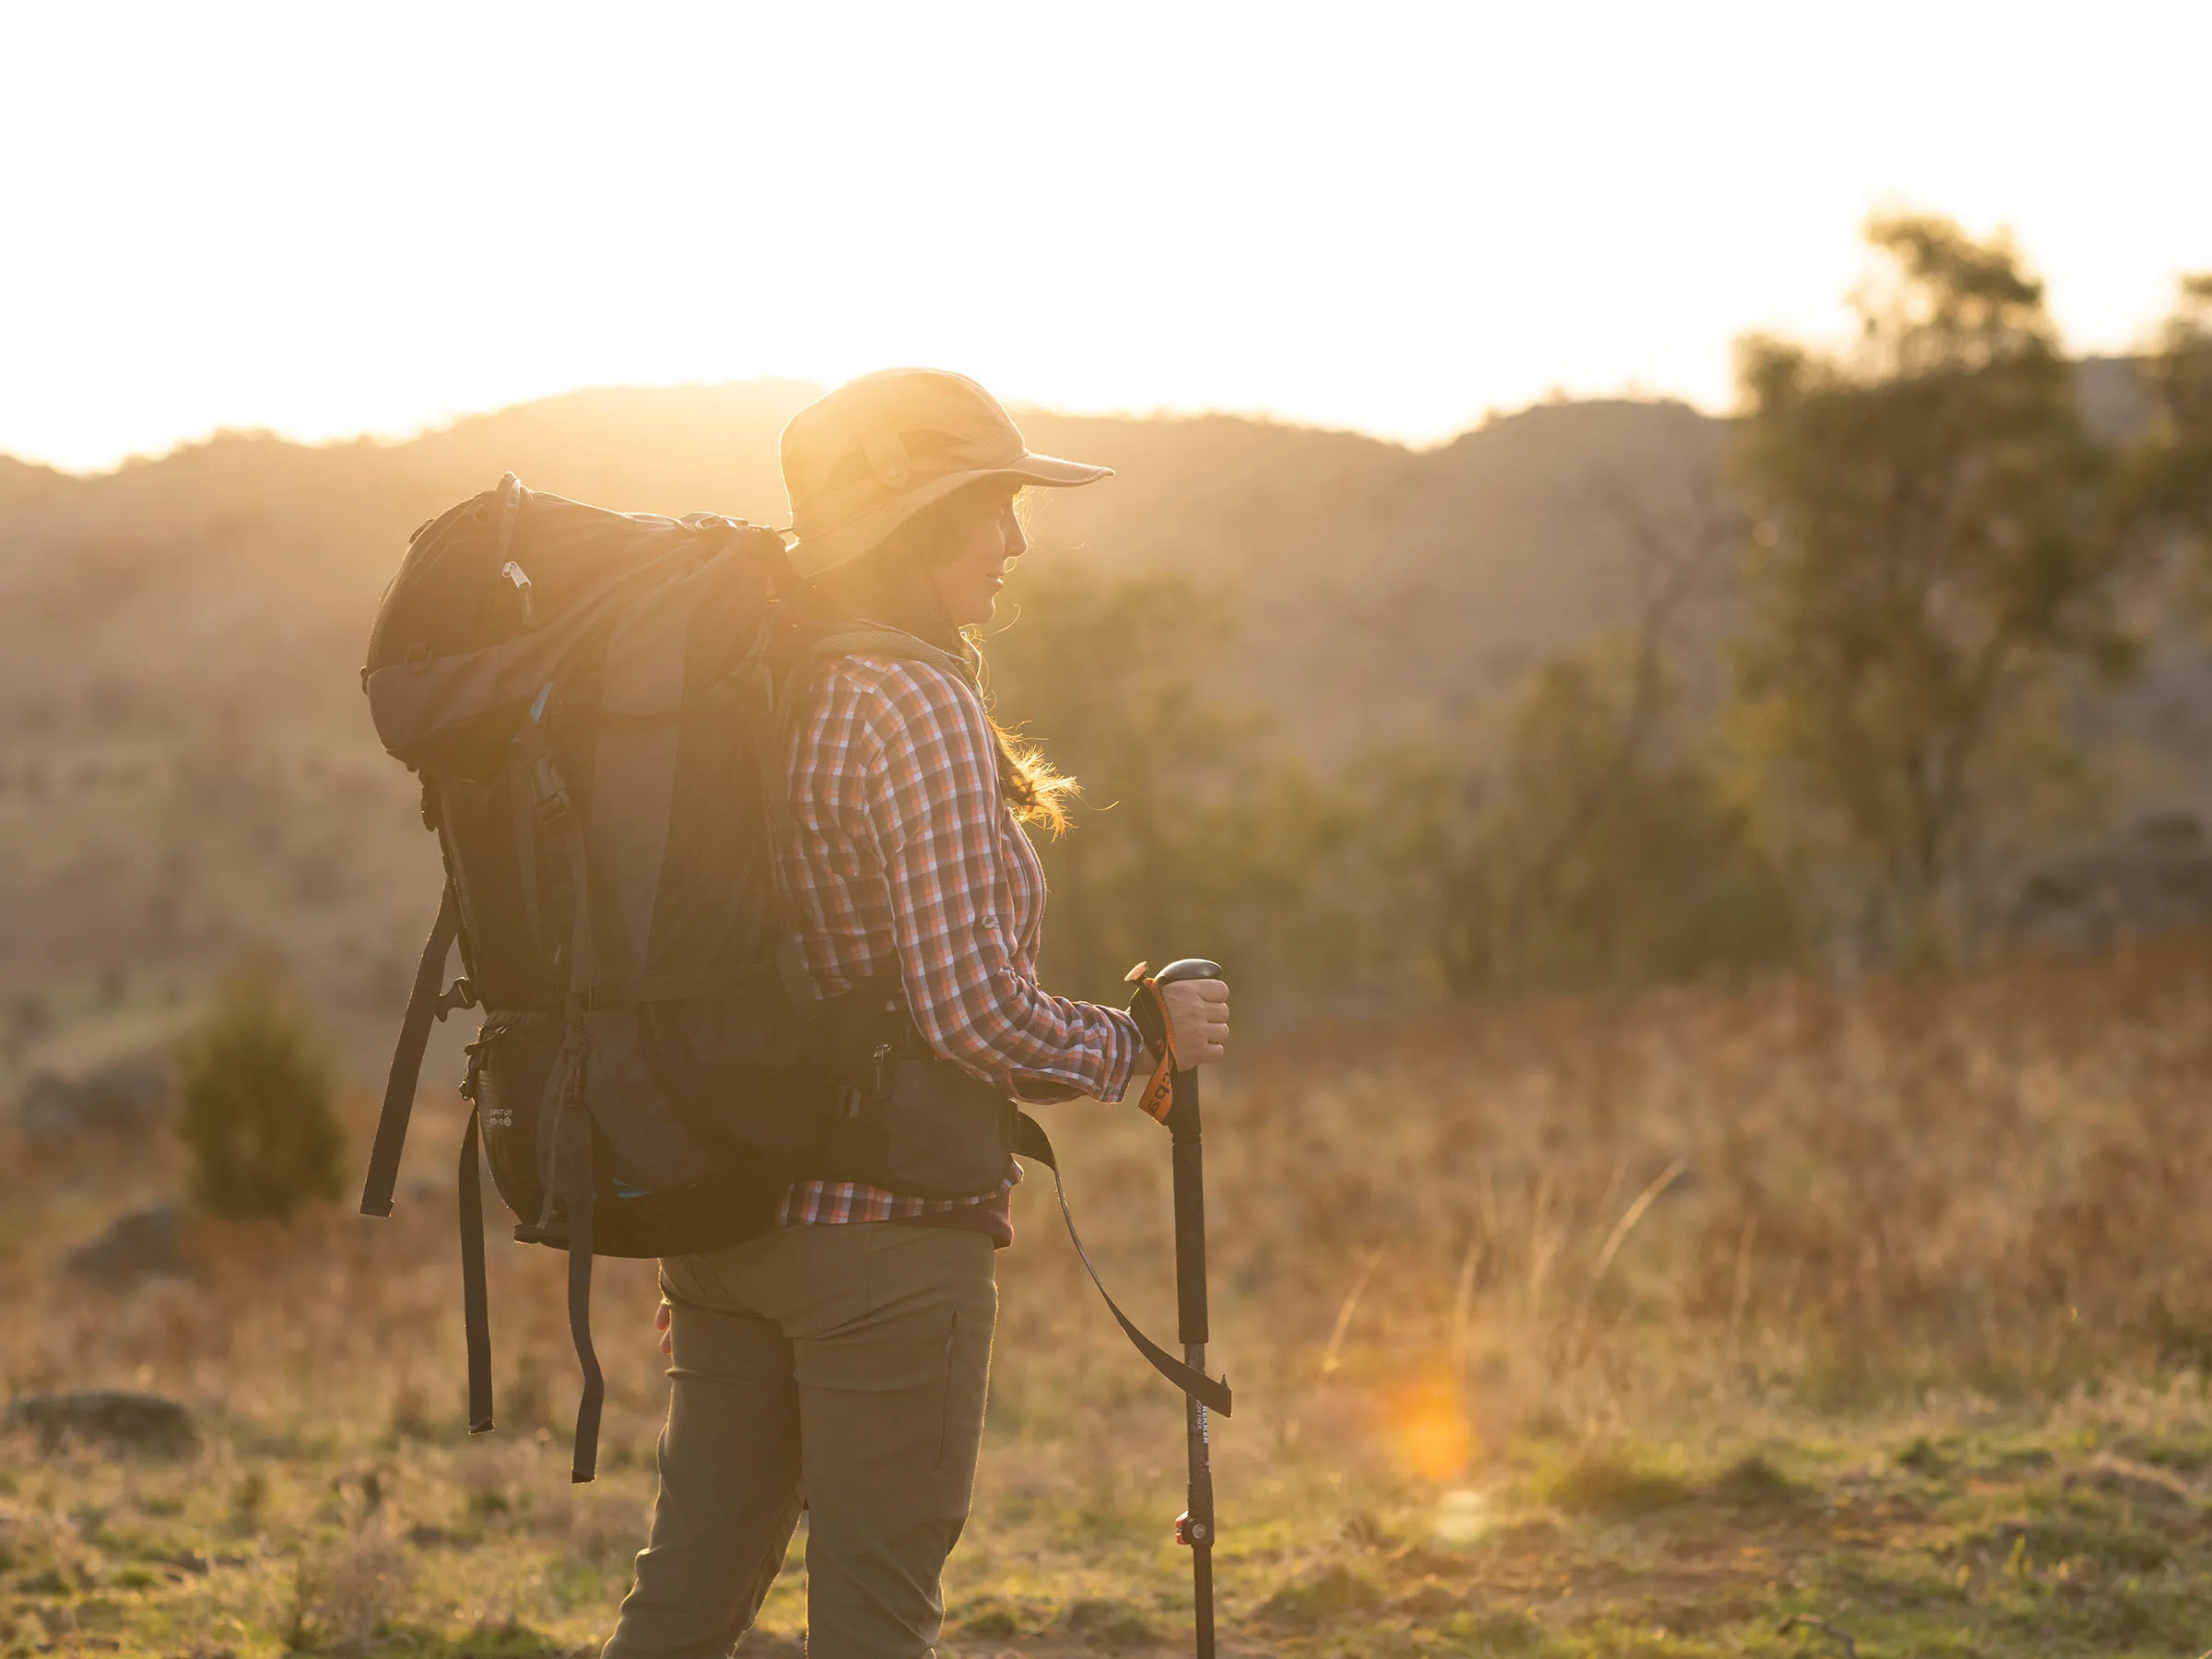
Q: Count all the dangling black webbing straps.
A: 4